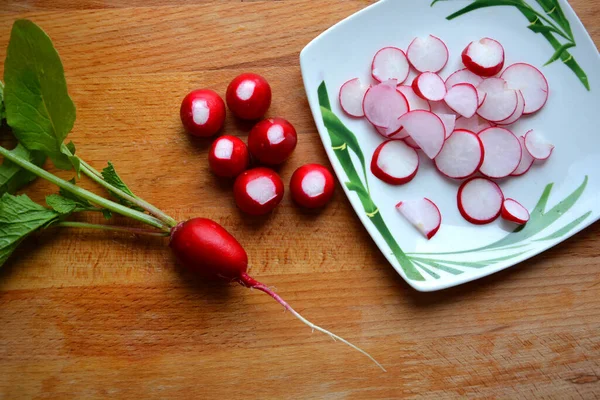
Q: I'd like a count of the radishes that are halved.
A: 0